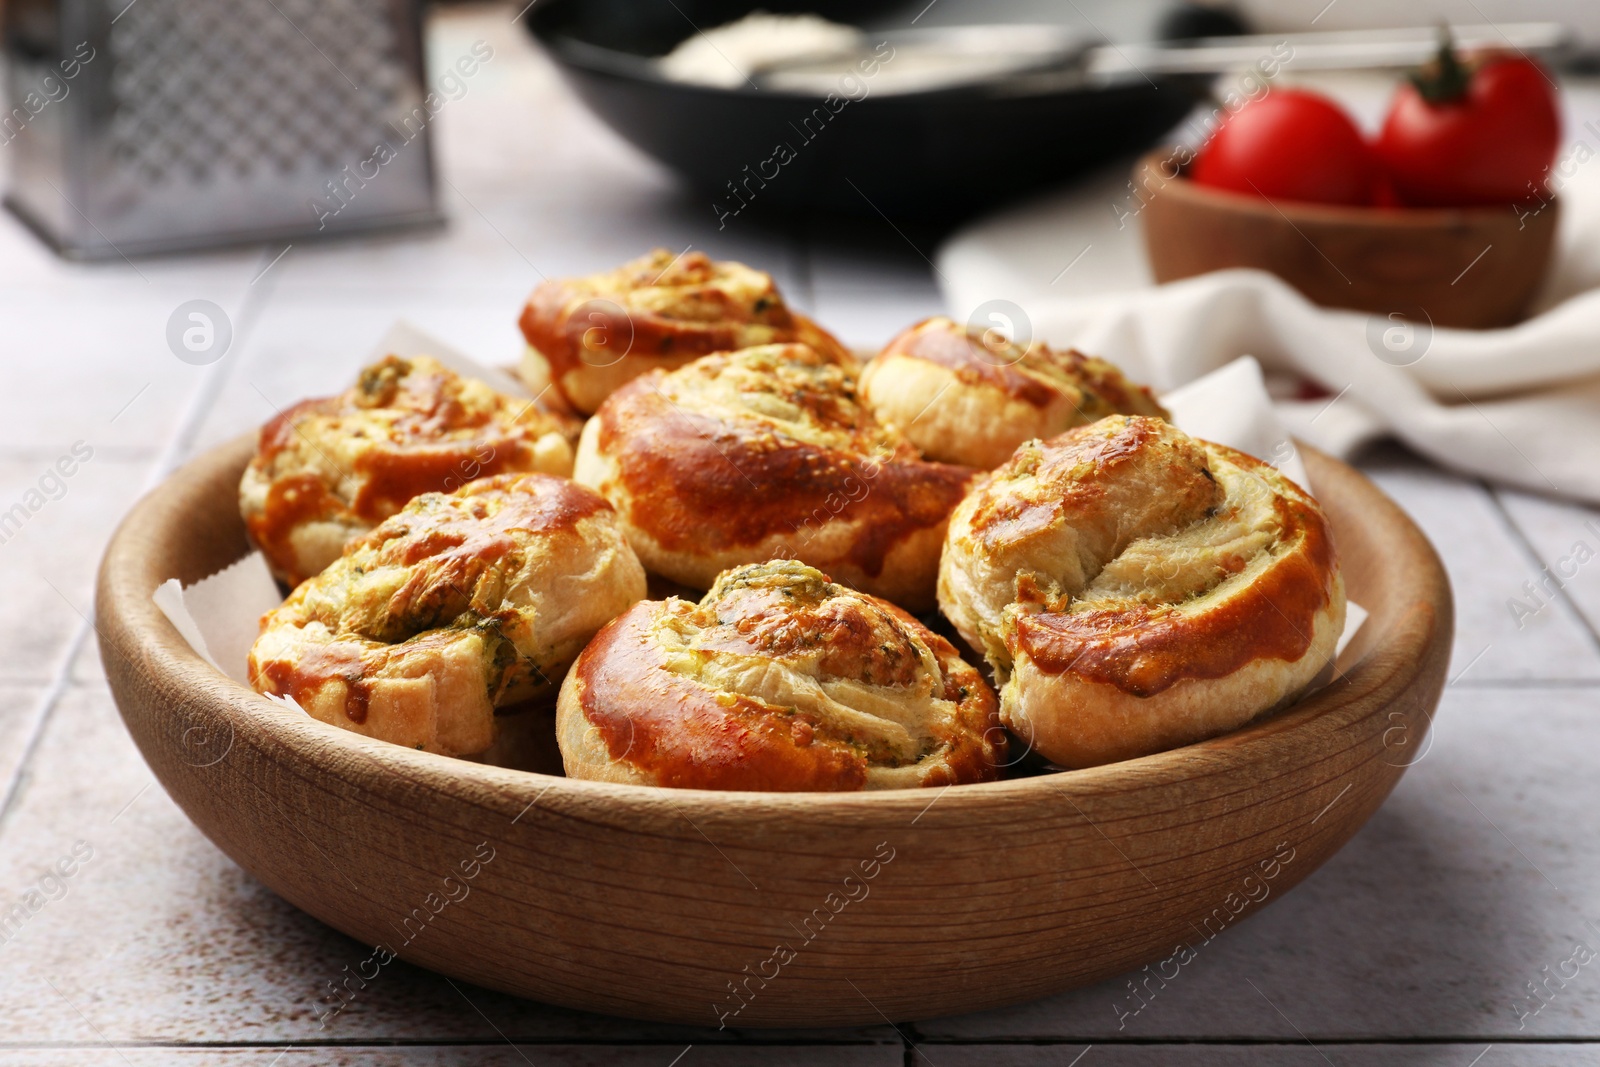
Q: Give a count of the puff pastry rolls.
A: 7